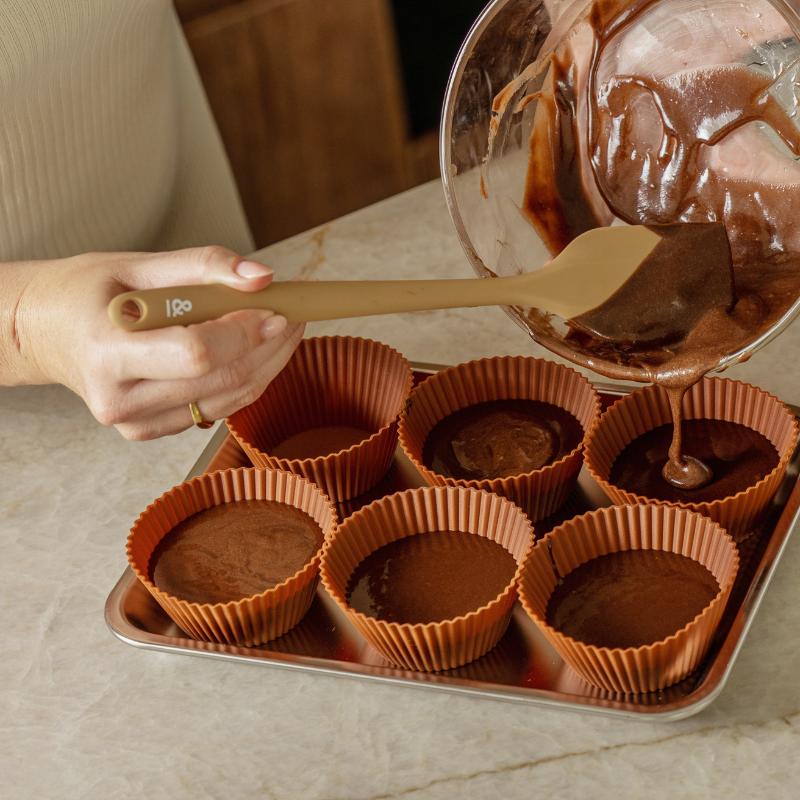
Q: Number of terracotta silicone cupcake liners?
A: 6